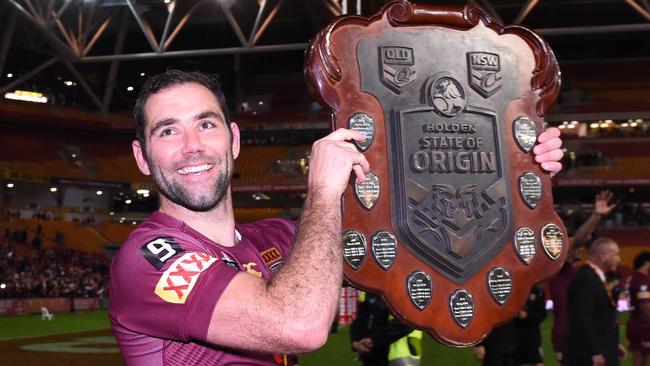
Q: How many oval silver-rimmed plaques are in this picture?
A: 11